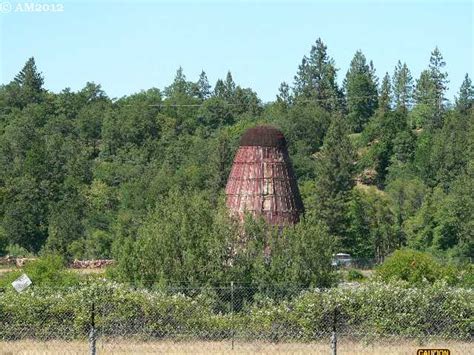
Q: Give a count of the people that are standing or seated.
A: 0